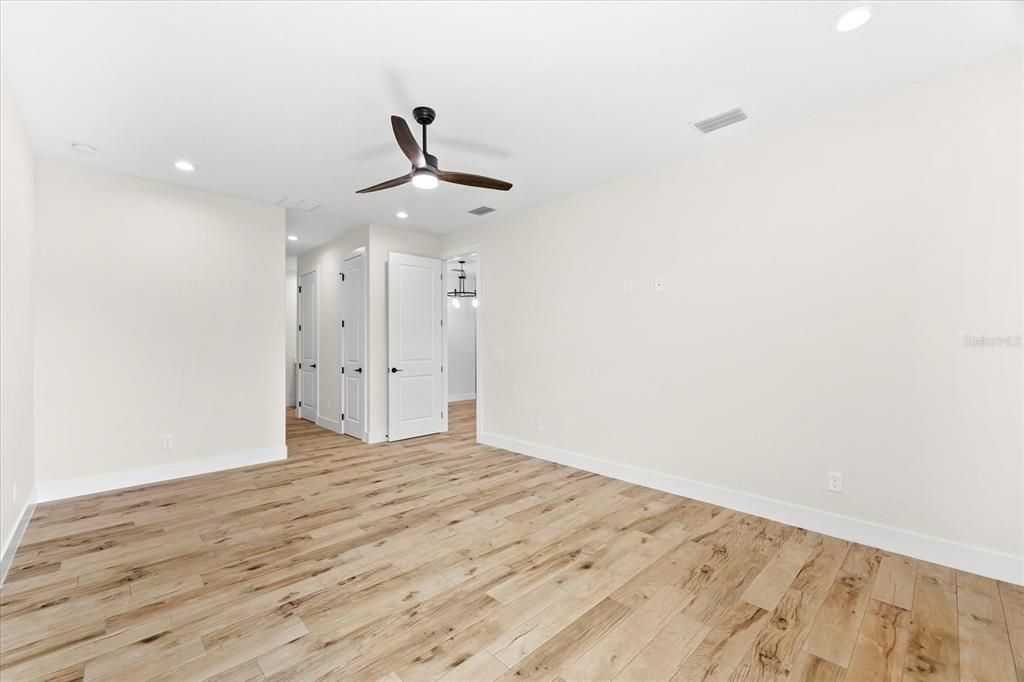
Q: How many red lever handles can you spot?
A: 0